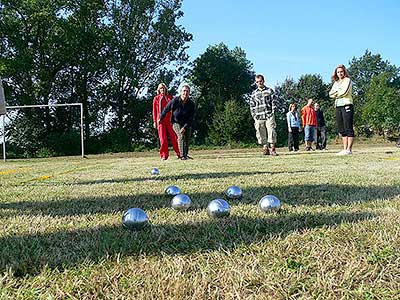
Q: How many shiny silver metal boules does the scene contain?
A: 7